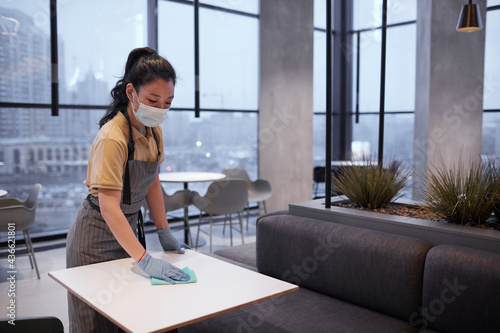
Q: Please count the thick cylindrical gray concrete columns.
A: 2